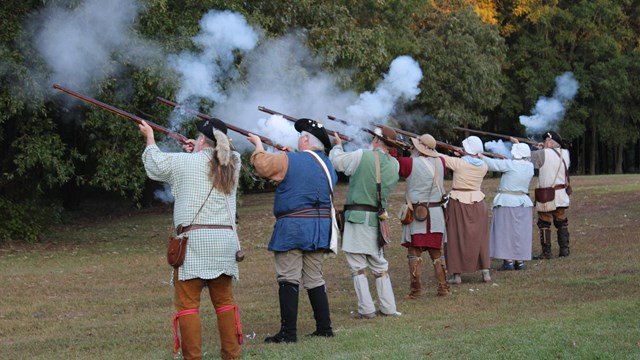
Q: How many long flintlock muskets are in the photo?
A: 7